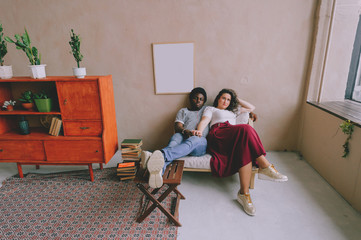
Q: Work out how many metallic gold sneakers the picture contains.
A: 2